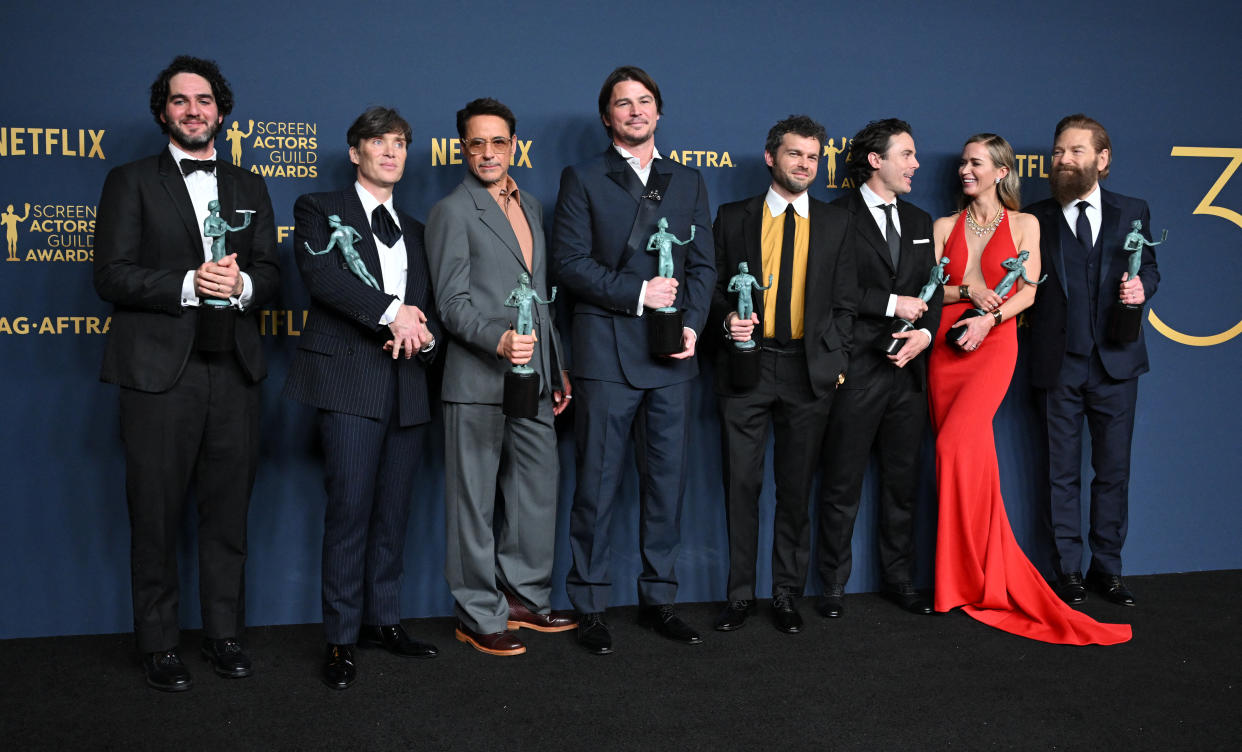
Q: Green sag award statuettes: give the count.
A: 8